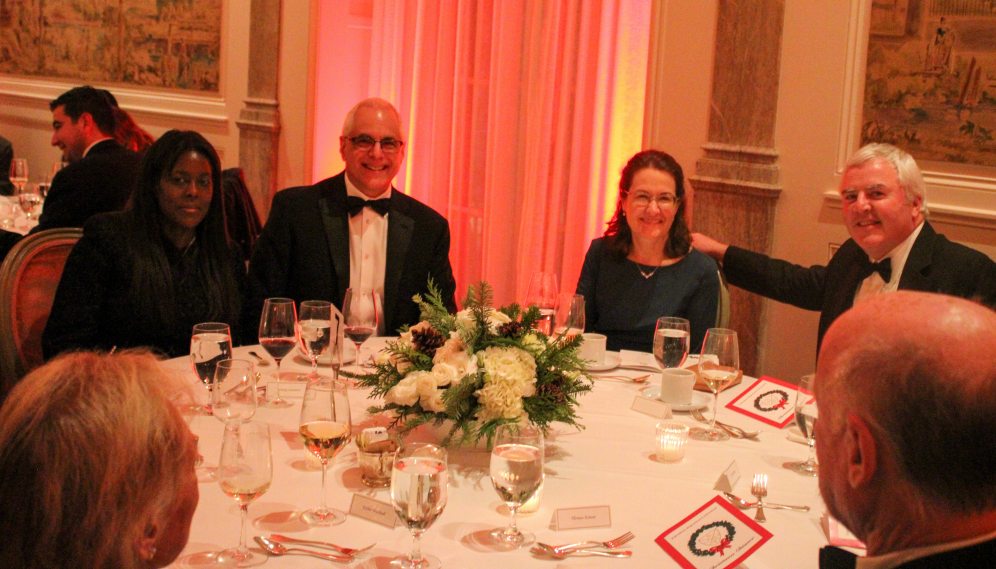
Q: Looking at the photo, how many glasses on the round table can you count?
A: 14